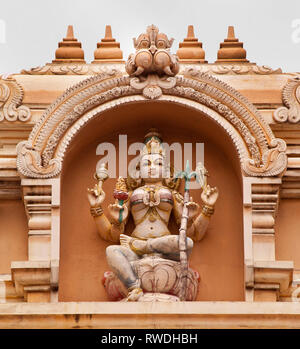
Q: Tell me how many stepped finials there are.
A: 4